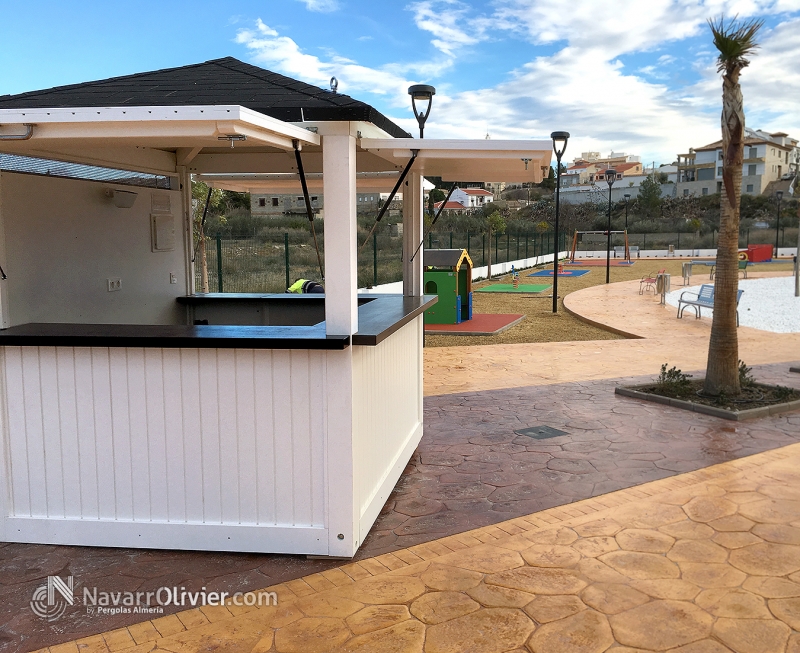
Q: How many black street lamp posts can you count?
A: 5